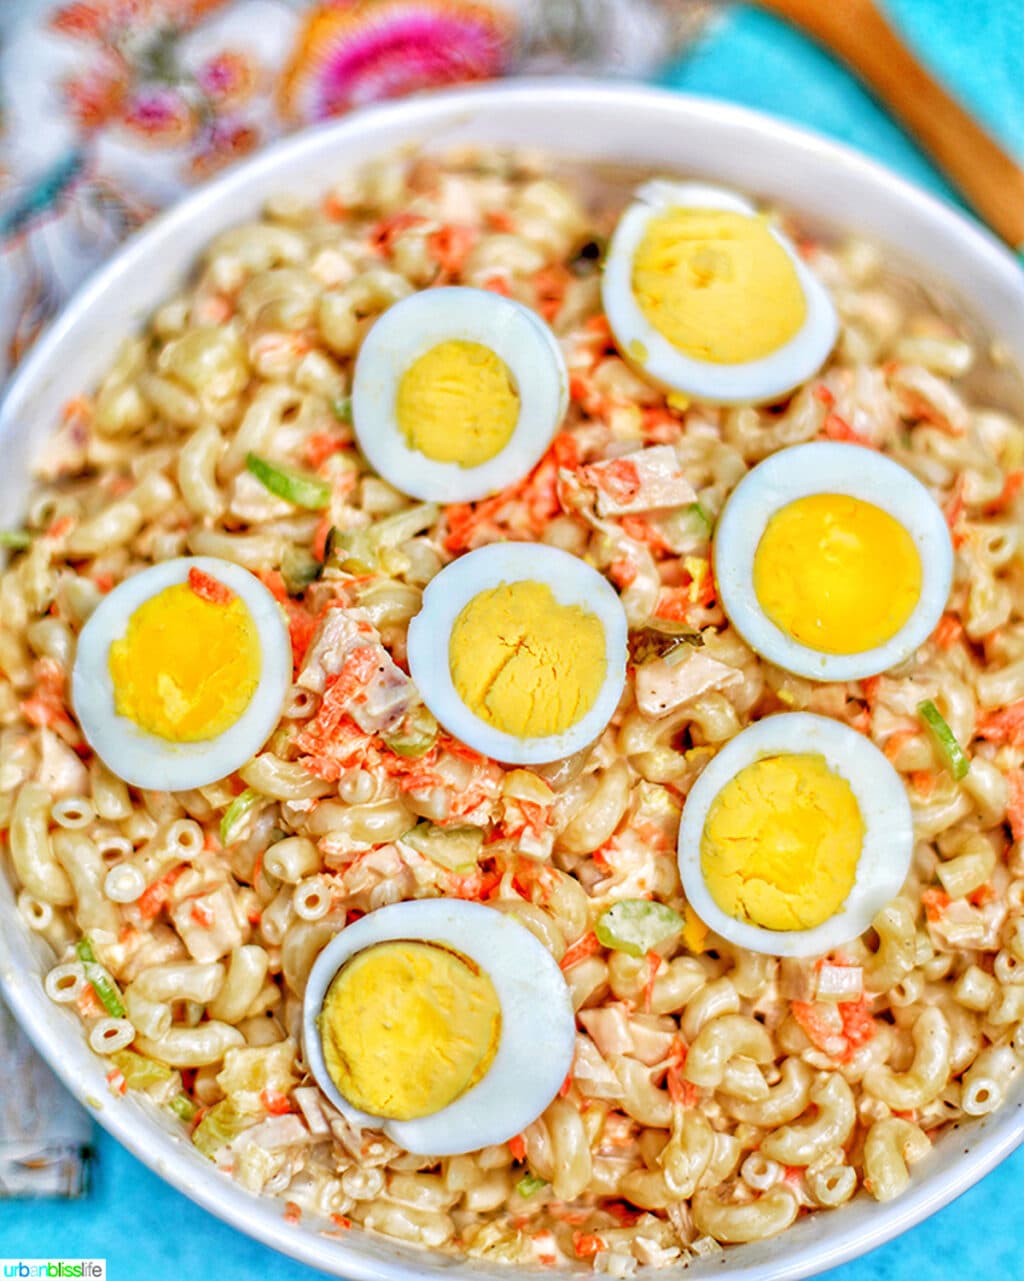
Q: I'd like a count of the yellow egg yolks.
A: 7